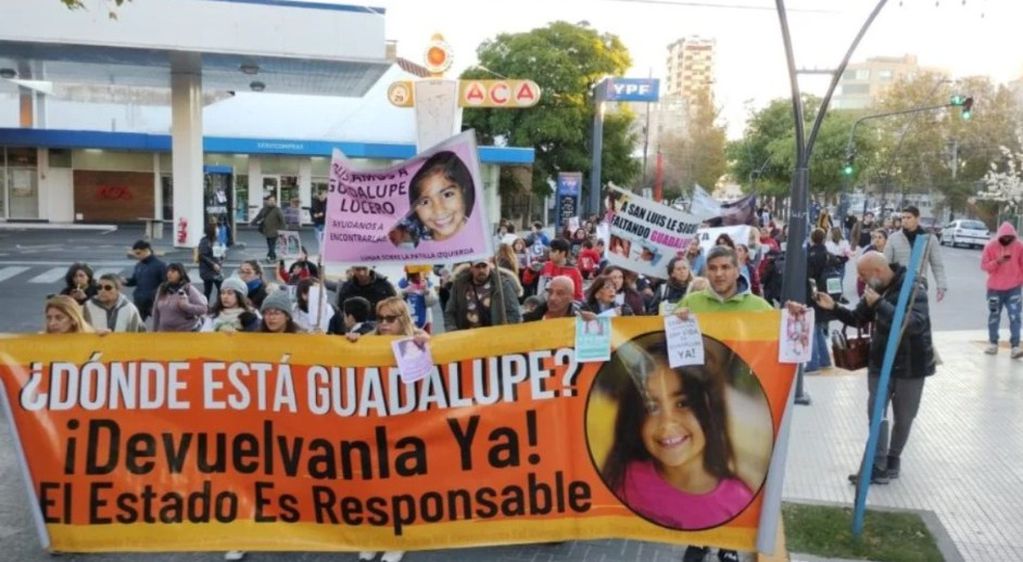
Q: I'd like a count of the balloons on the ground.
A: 0